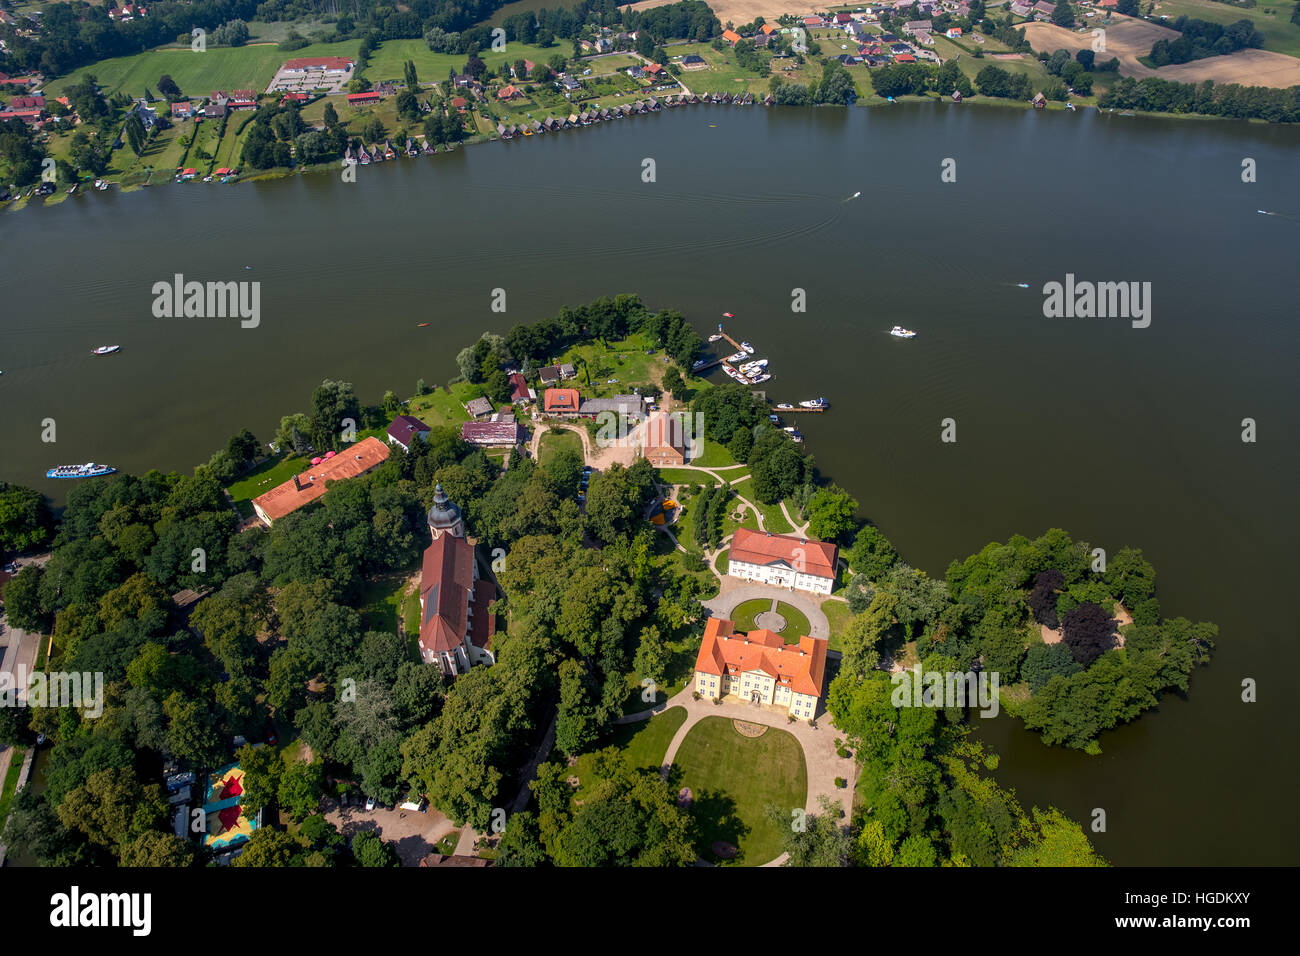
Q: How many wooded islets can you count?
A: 1